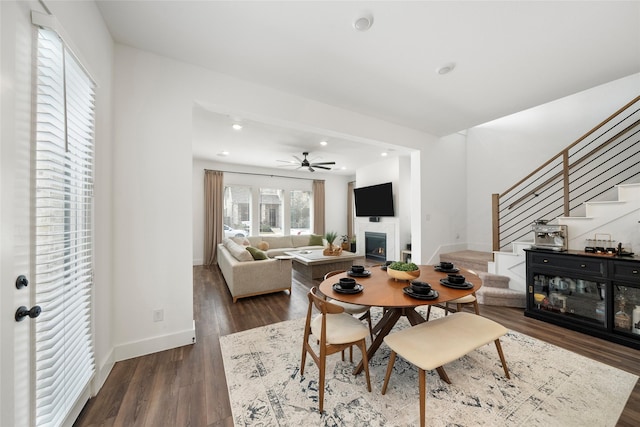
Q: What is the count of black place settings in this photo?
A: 6